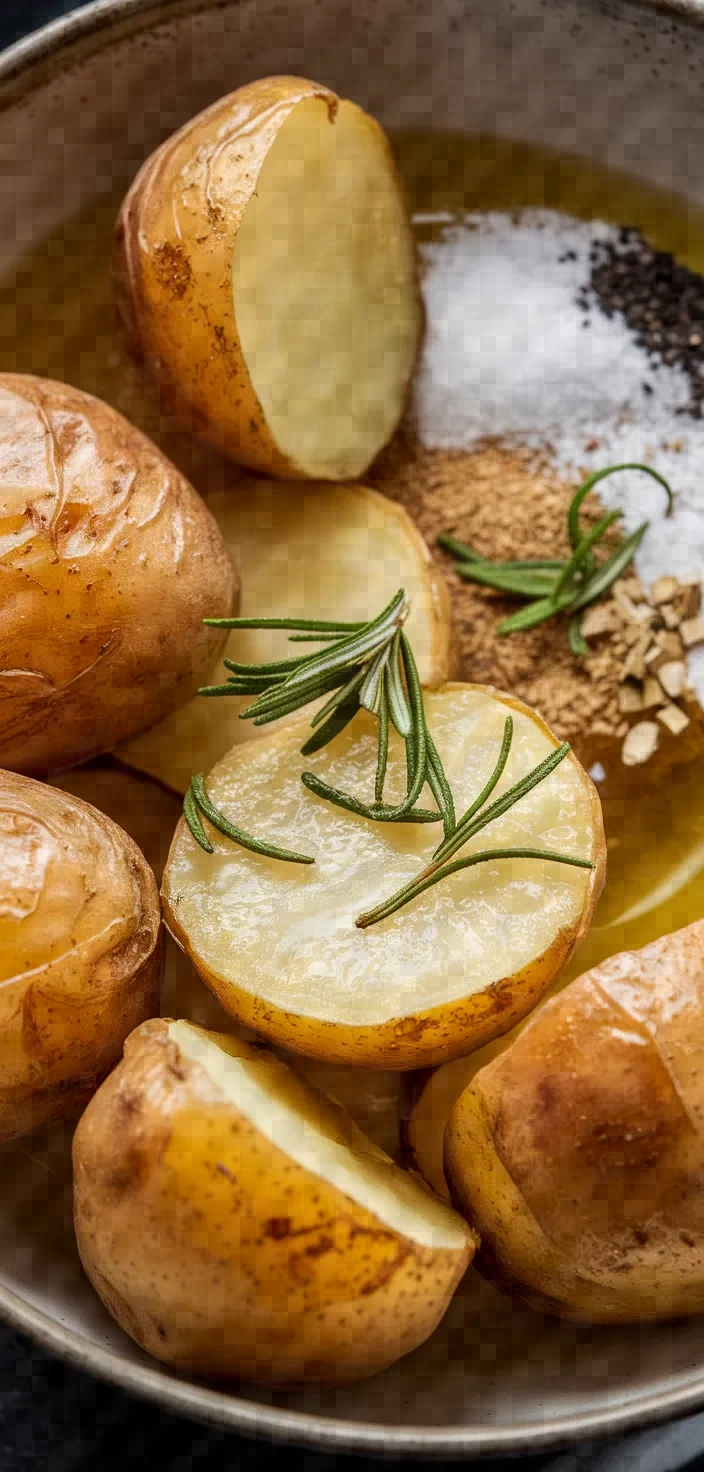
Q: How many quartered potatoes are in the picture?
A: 0